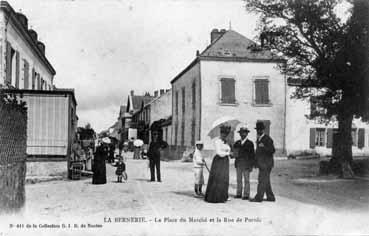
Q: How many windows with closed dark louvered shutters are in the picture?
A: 2